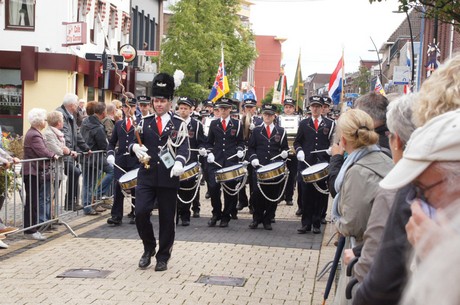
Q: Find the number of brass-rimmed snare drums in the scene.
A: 5